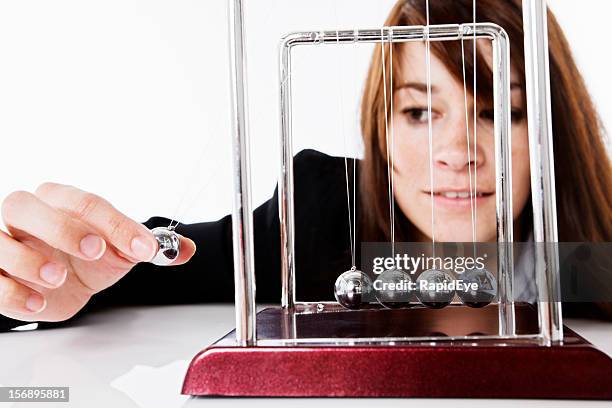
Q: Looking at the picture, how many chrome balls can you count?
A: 5